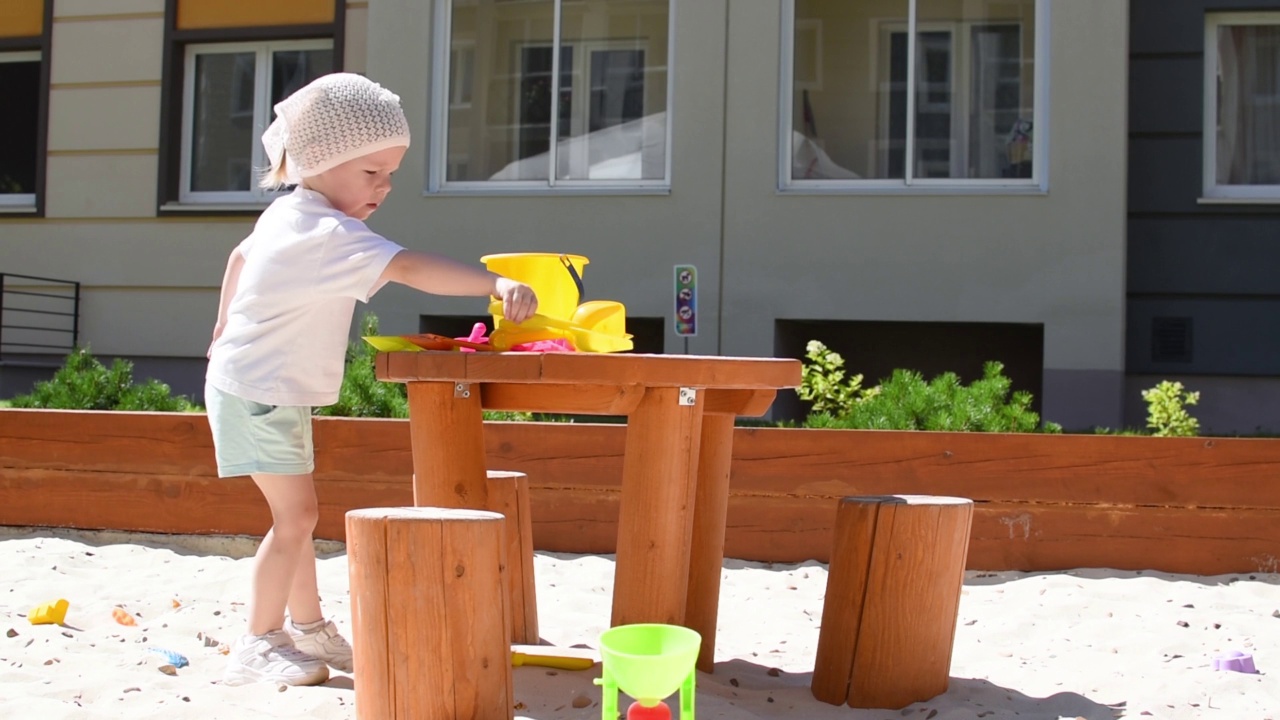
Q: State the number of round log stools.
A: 3